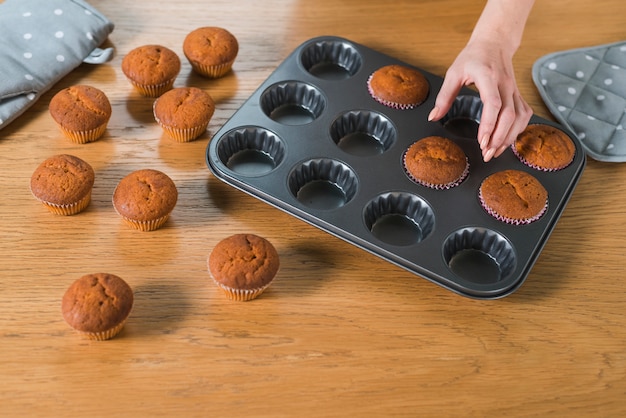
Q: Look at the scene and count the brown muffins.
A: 12